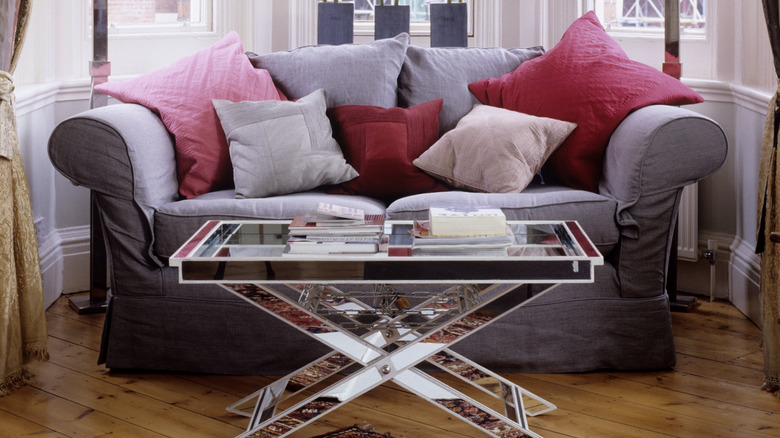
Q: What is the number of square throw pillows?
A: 5